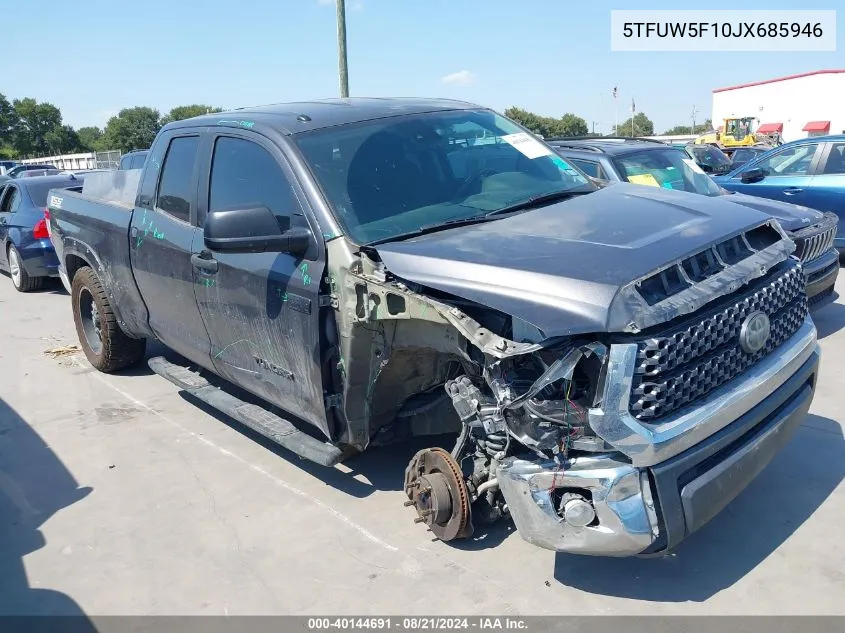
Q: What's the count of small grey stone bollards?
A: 0